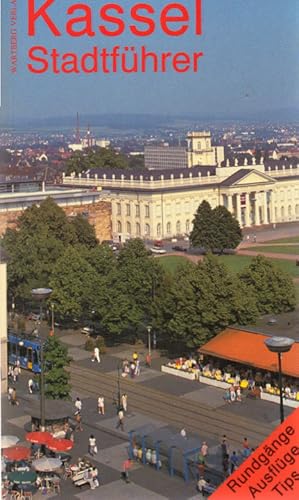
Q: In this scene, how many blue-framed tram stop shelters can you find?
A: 1